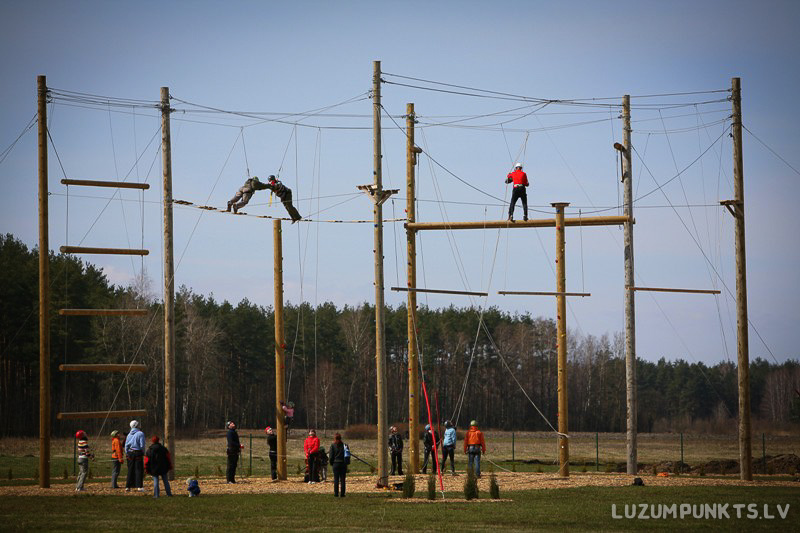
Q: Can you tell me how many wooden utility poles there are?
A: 8